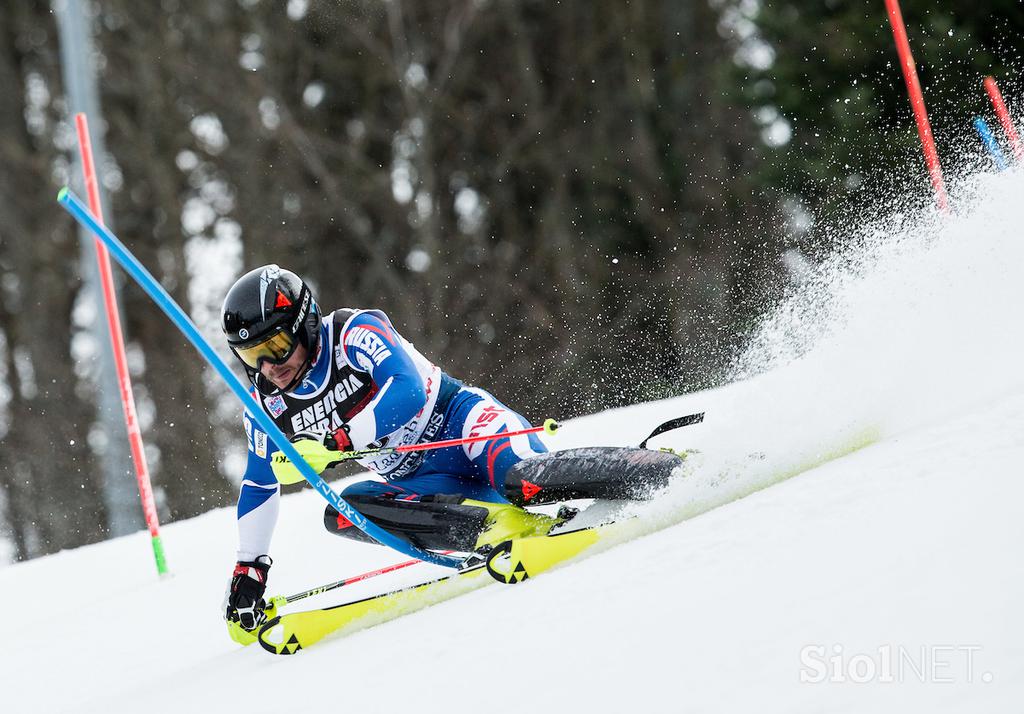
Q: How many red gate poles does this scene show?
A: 3